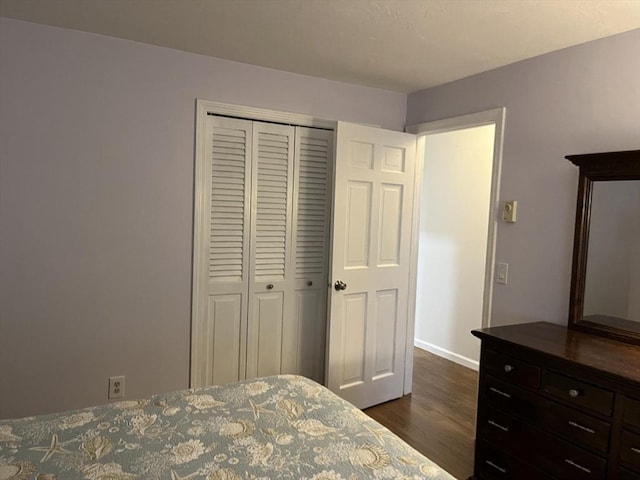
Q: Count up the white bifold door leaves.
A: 3